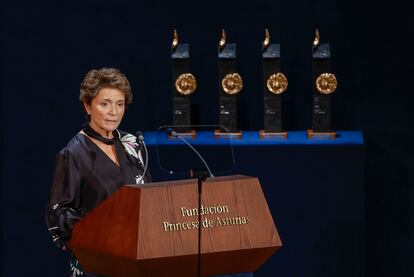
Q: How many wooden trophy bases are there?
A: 4